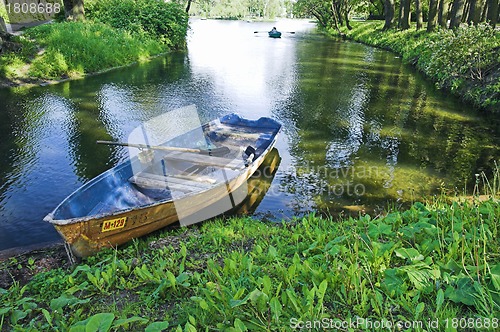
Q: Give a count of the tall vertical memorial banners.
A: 0